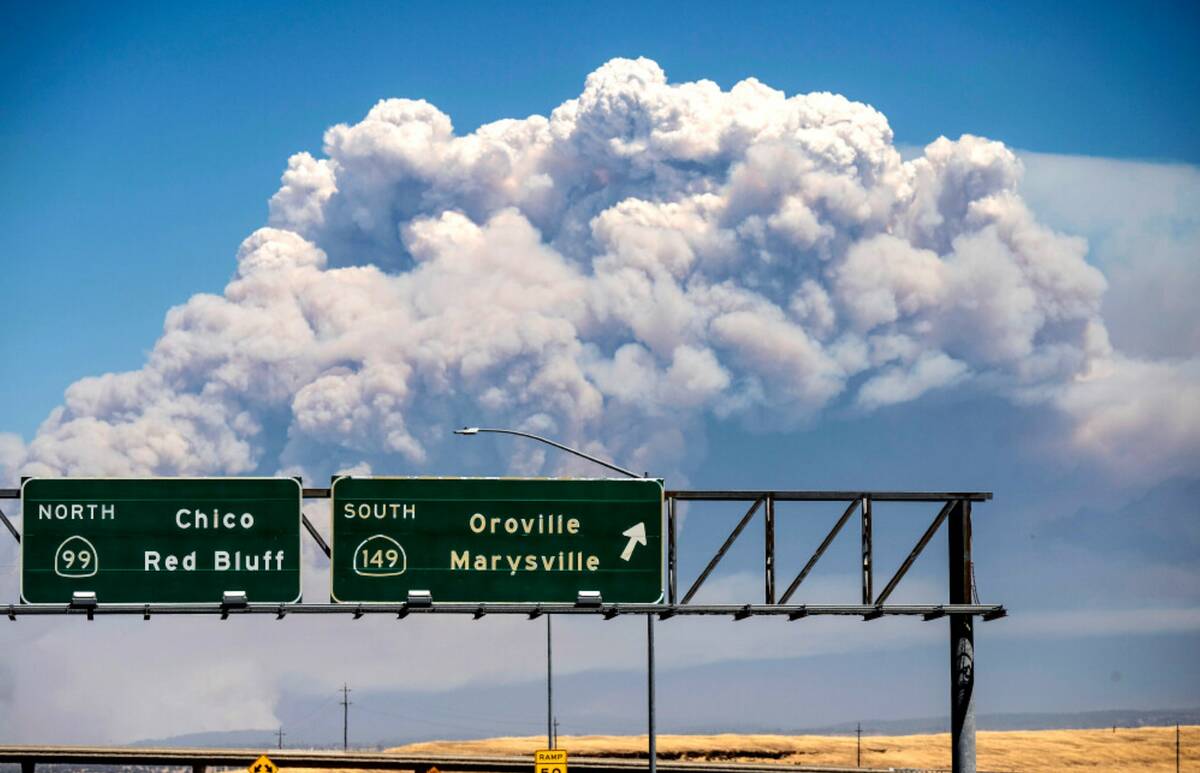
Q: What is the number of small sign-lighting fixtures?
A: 4